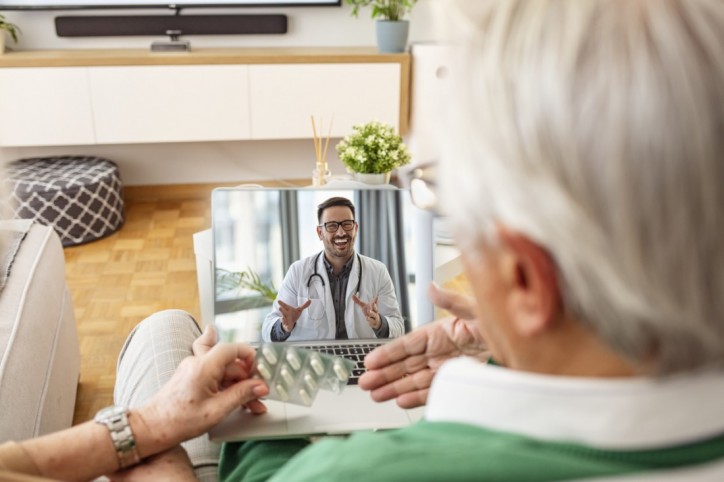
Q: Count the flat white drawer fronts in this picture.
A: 3